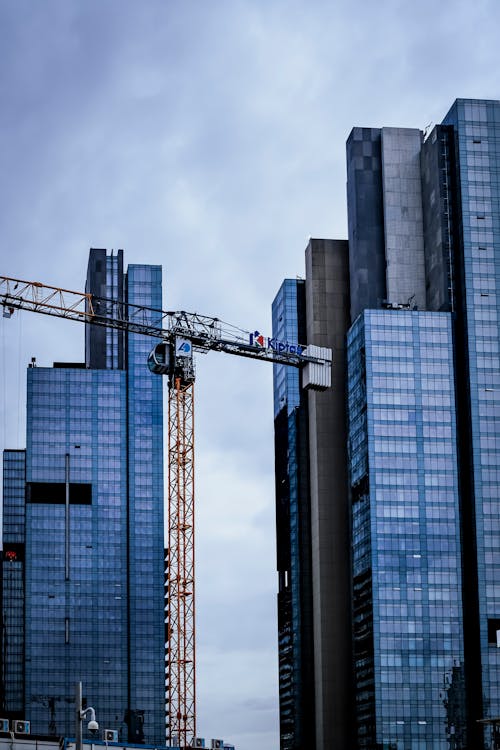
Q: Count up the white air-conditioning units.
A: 5